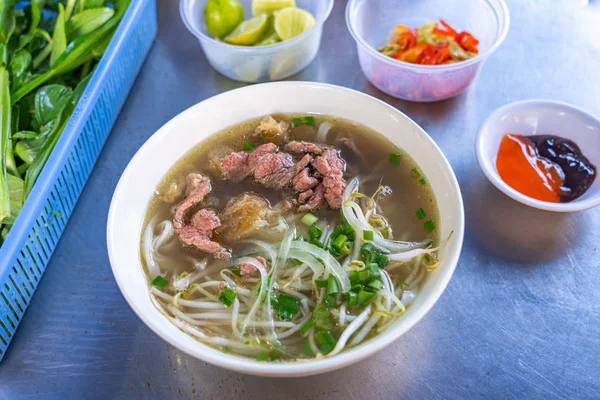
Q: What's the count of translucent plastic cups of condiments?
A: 2